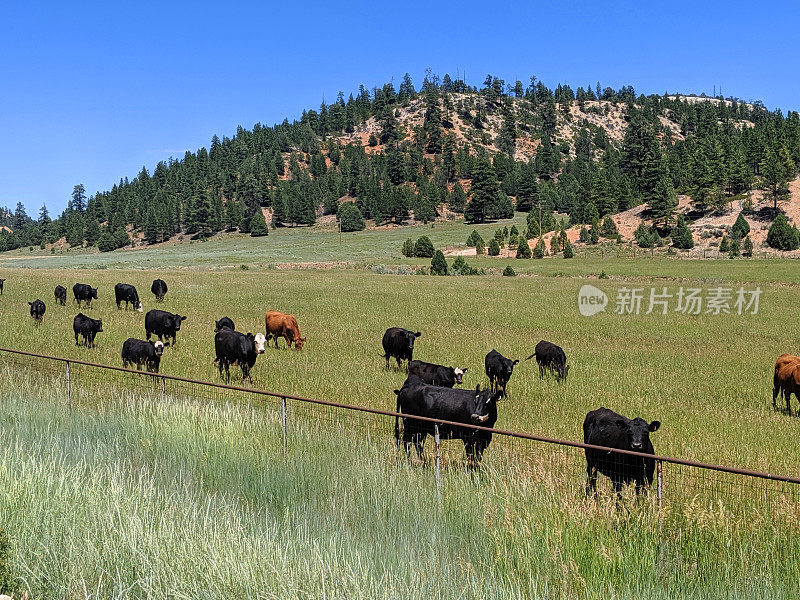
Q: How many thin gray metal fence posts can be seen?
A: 5